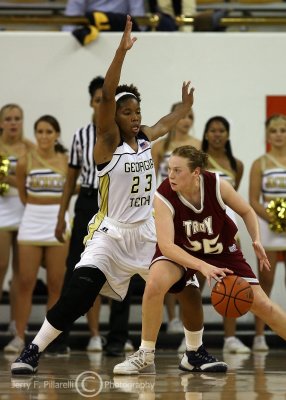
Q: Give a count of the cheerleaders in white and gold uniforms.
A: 5